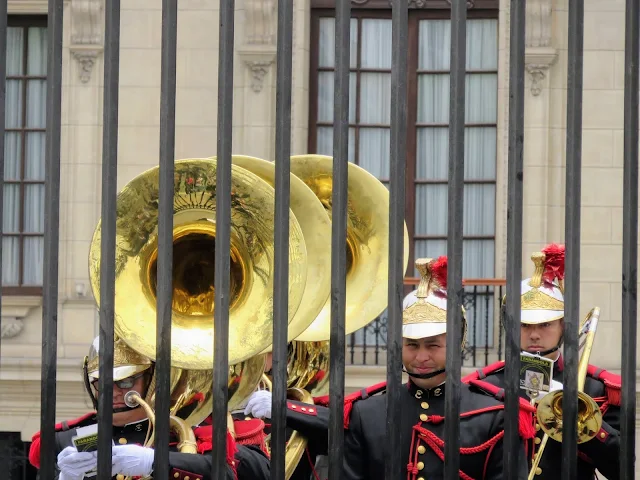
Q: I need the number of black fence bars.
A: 12